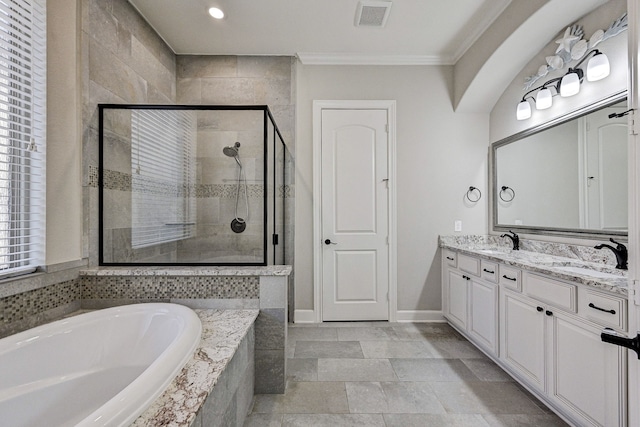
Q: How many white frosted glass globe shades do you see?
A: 4